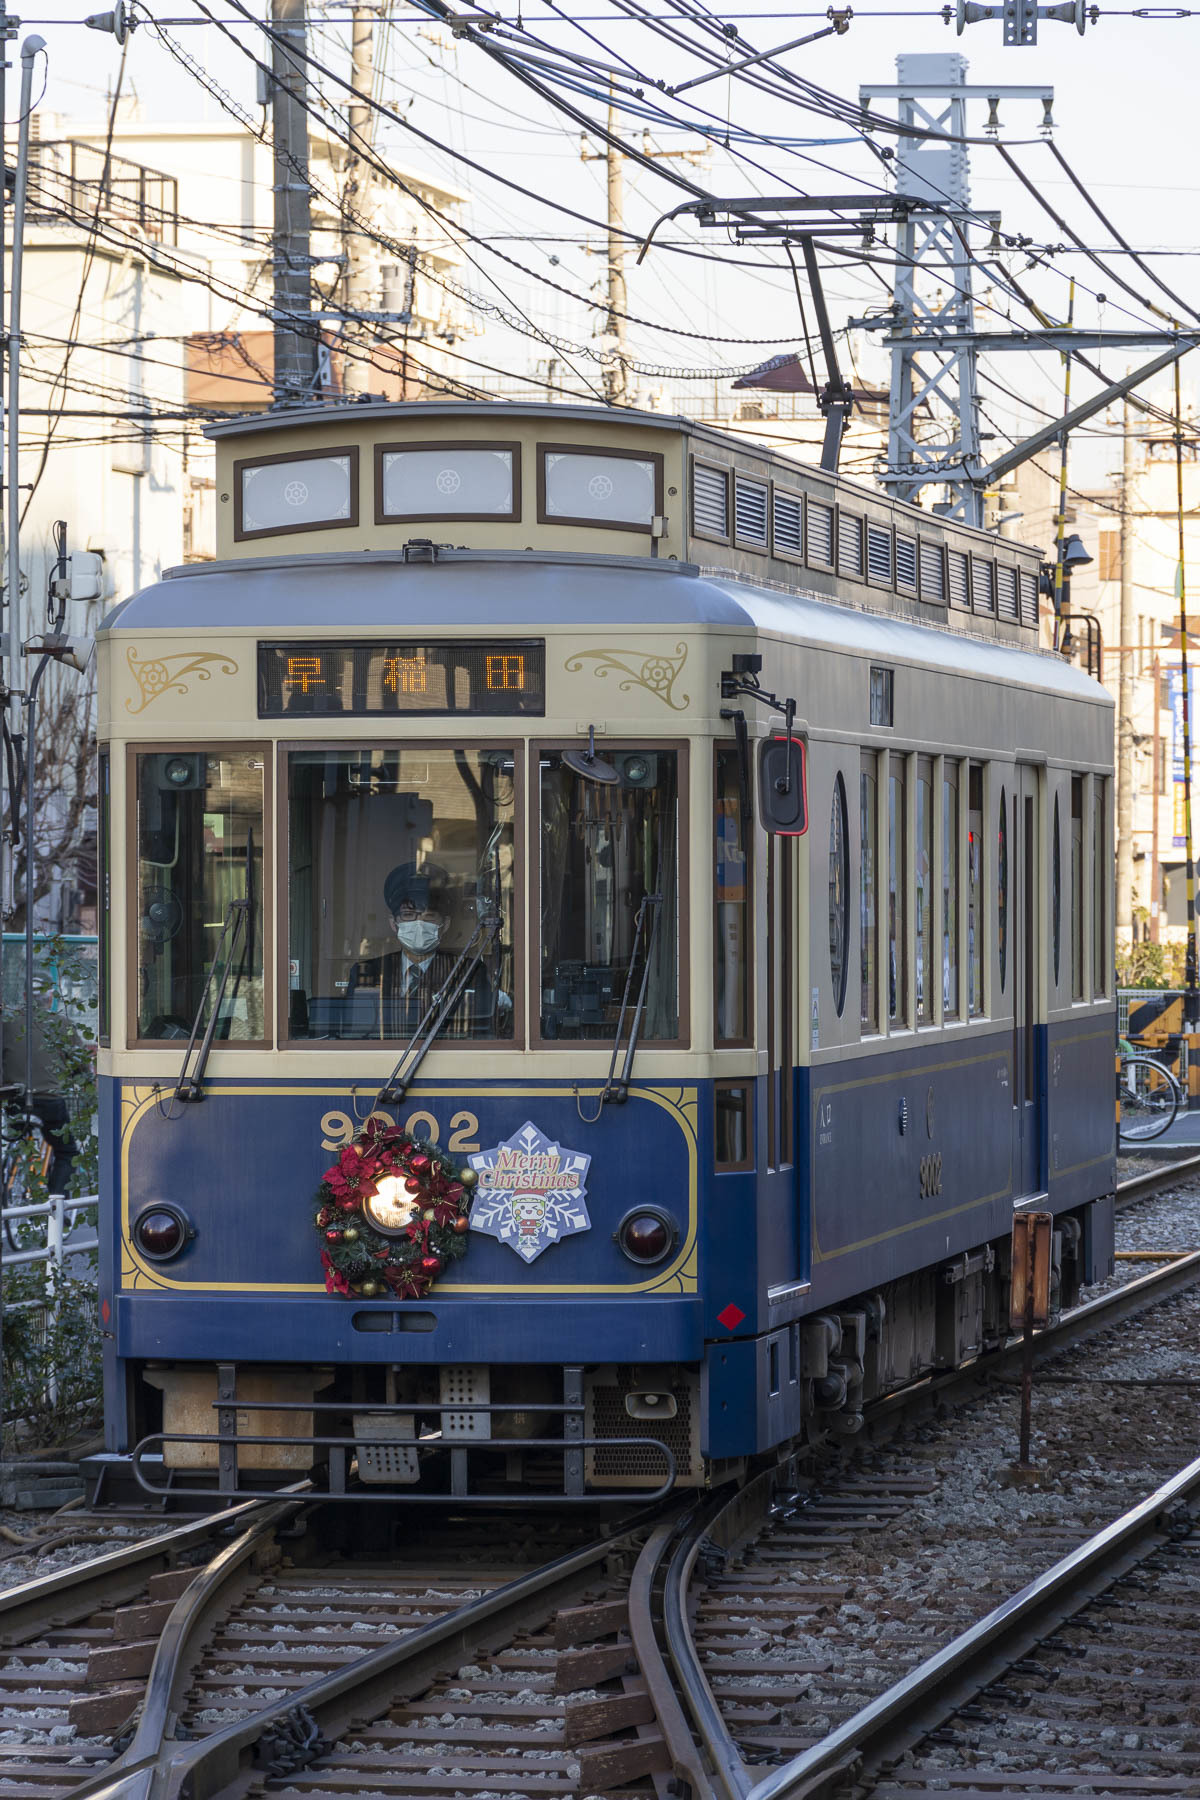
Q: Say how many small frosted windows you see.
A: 3